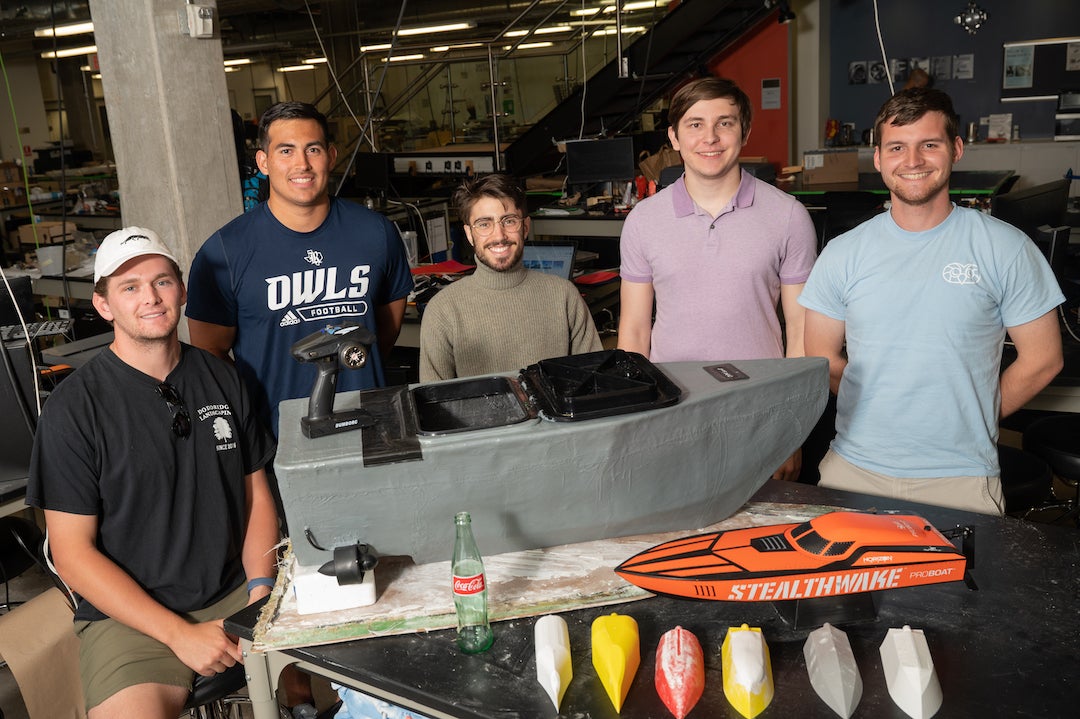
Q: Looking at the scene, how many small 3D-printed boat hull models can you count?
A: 6